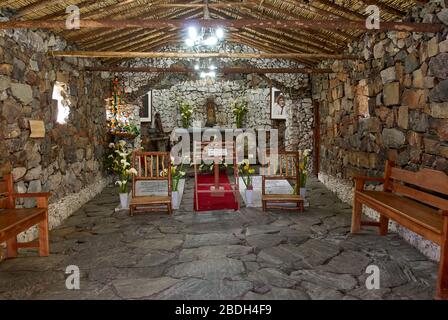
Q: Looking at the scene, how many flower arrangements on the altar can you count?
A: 2